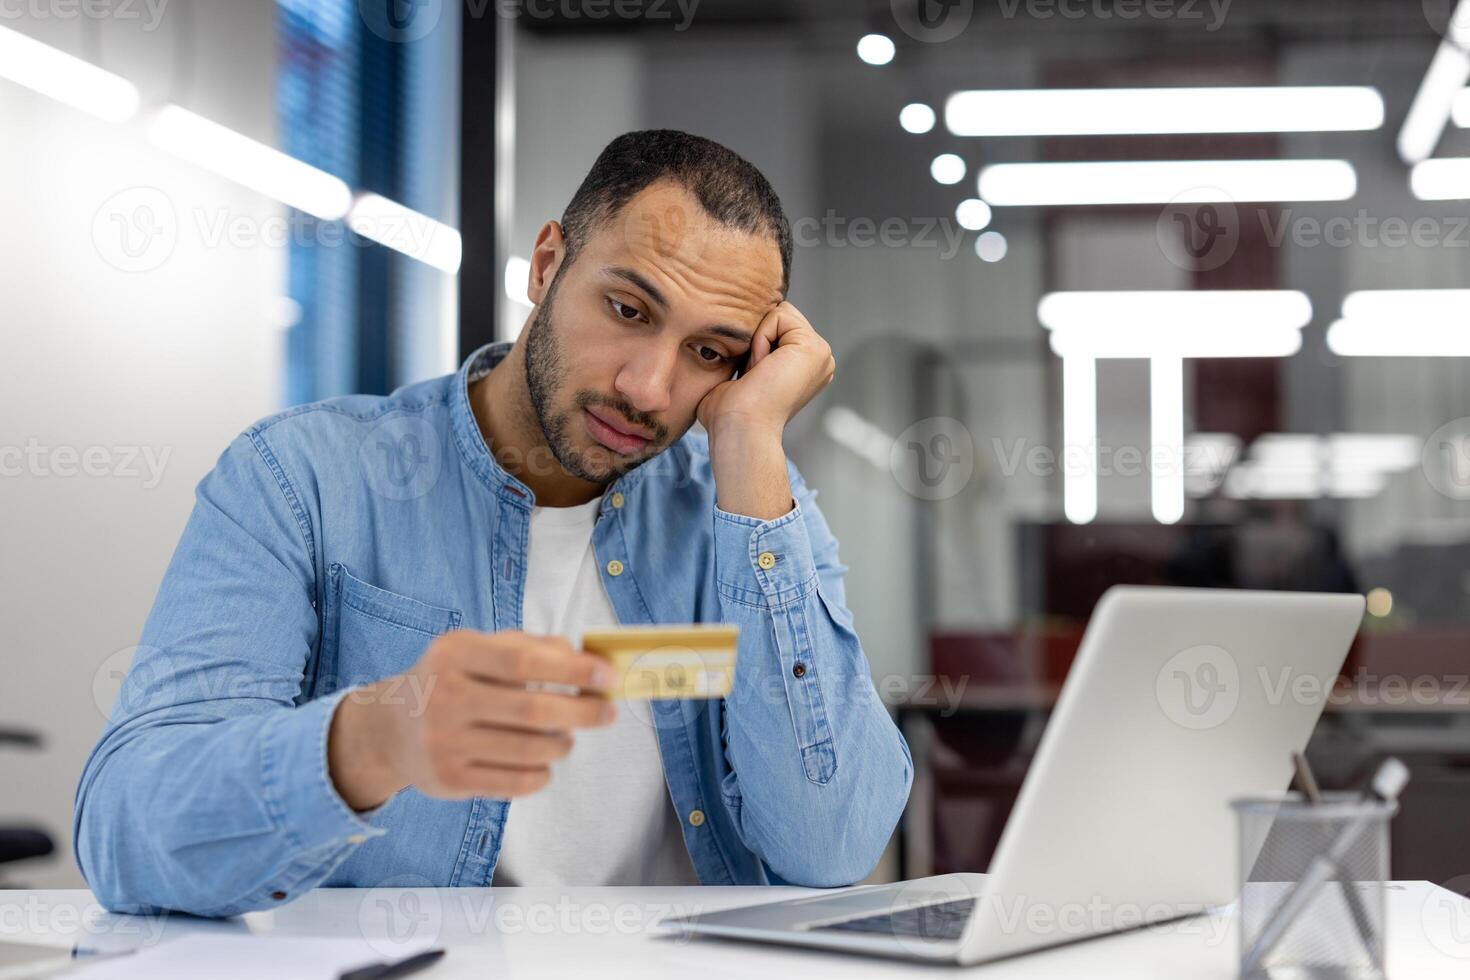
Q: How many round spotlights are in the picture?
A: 5